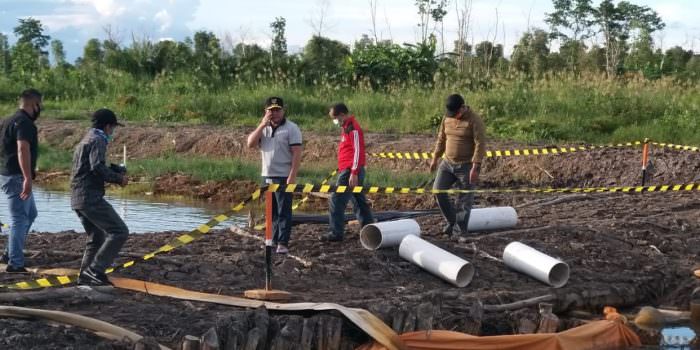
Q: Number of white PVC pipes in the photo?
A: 4